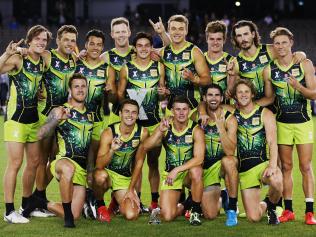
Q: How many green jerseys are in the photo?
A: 14